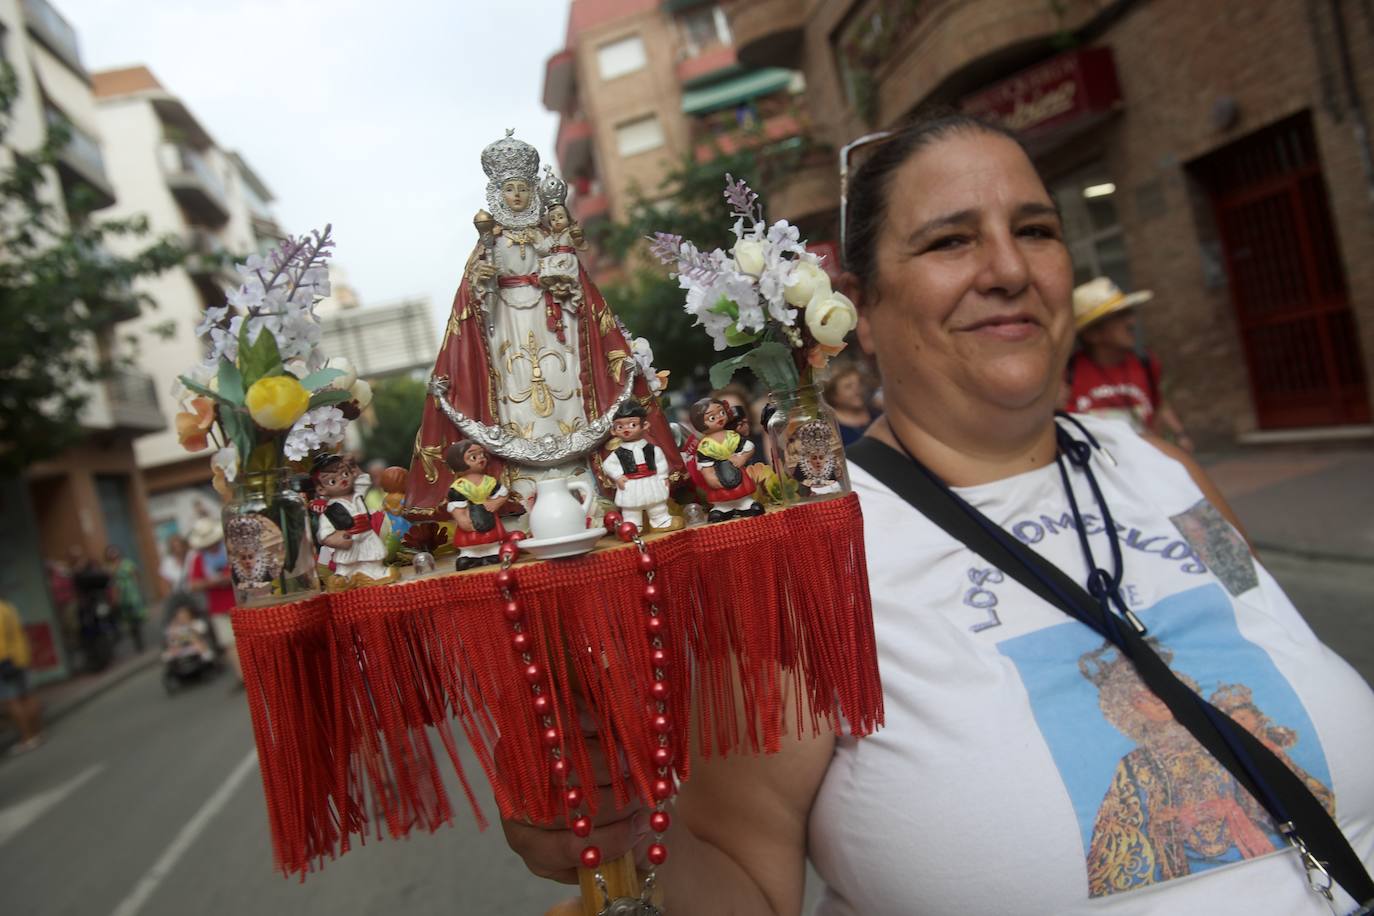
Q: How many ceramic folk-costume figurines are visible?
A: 4